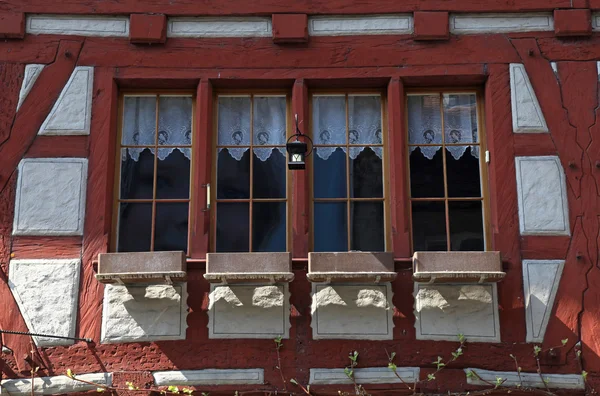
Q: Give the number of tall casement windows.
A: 4